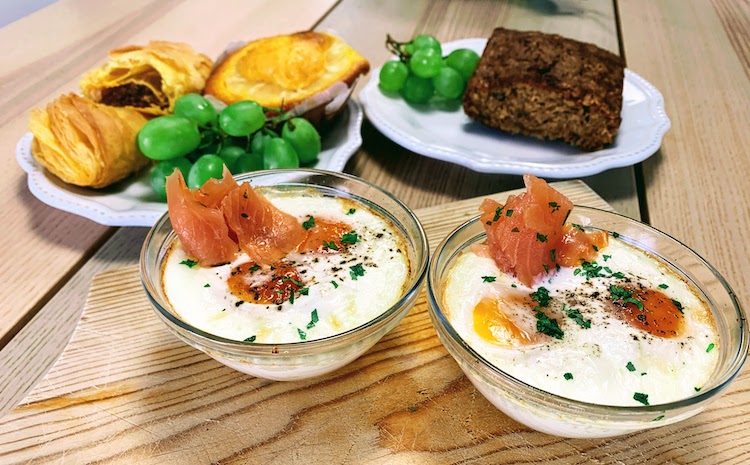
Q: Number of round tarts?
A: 1